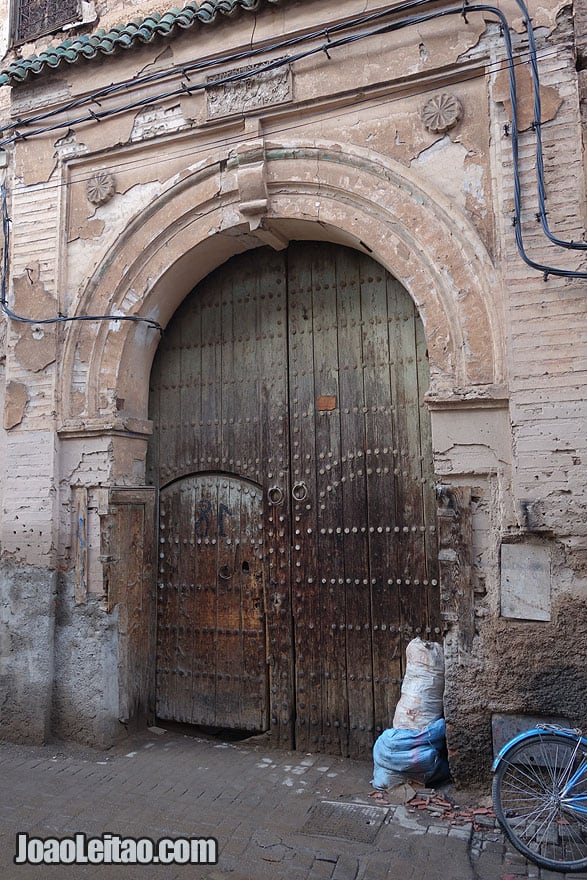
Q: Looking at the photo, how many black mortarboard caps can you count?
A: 0